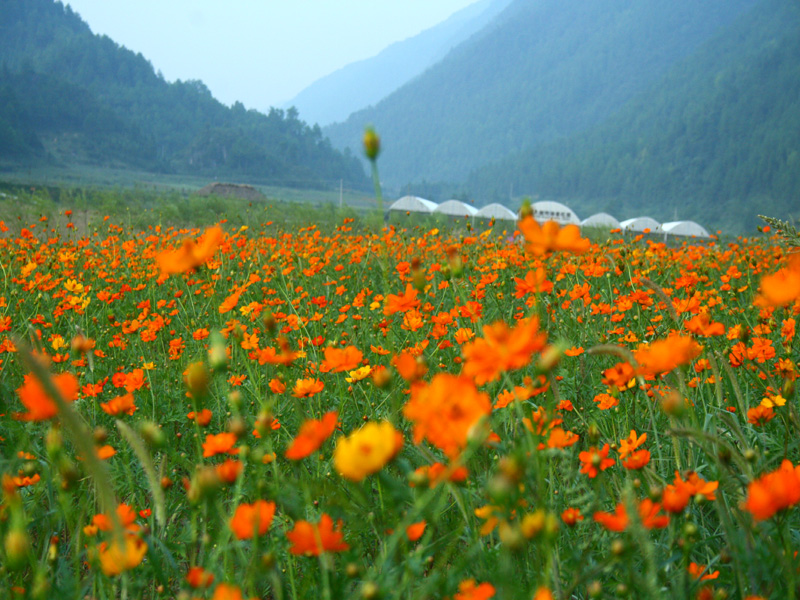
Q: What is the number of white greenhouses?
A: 7